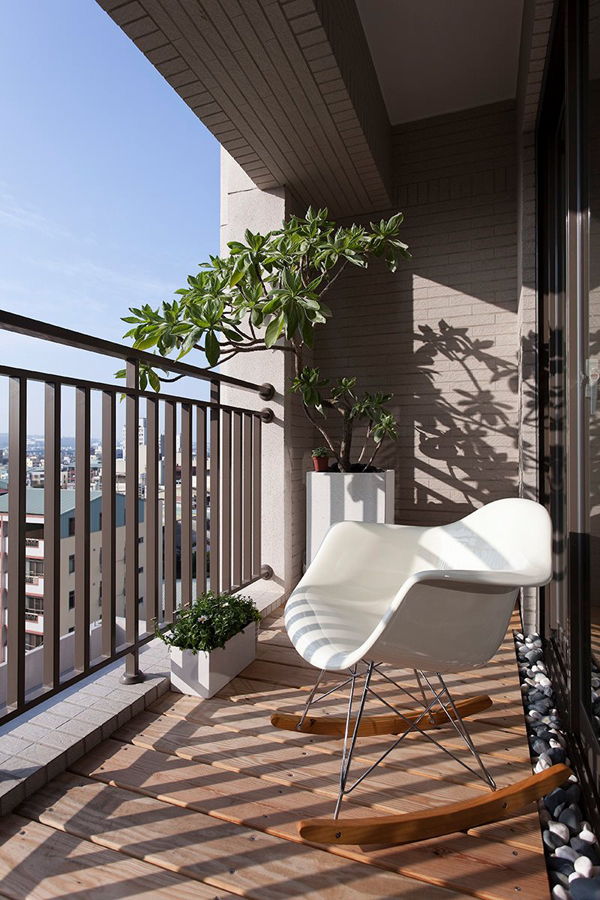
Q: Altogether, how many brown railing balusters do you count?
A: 14